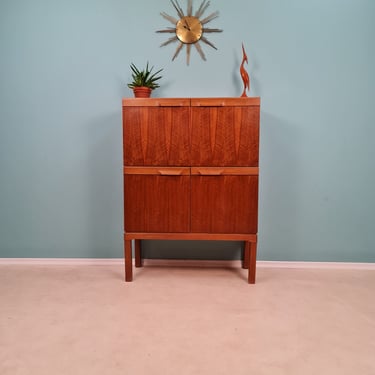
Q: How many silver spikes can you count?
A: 12